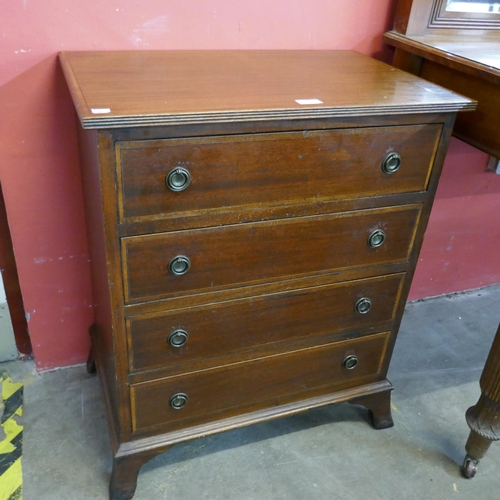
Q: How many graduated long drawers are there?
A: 4